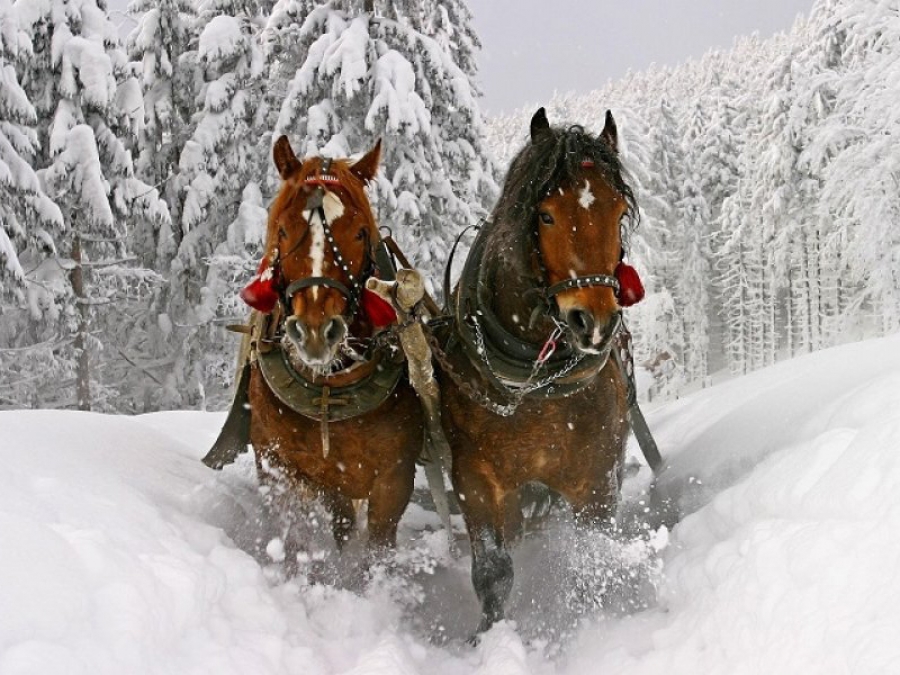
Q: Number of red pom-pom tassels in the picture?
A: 3